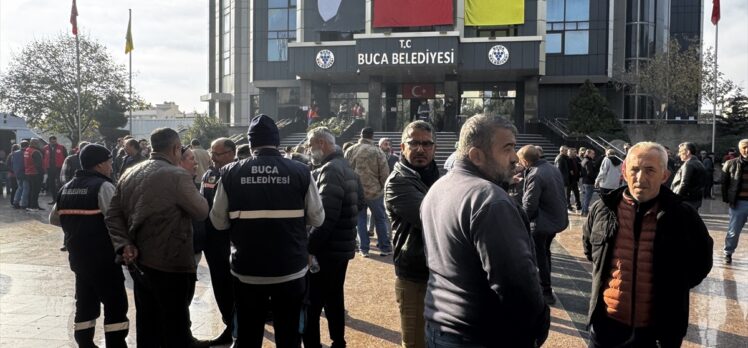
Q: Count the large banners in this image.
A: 3